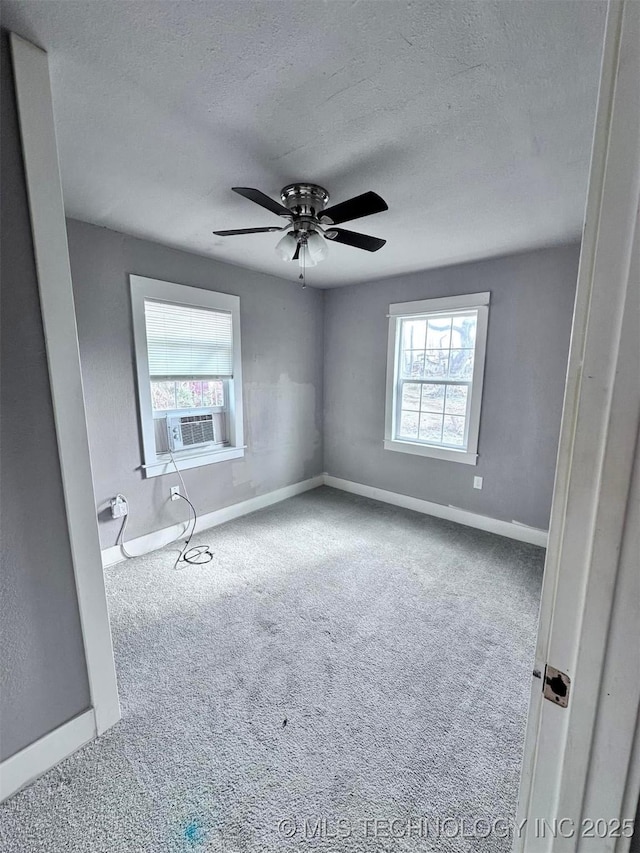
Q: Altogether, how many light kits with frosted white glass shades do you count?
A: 1